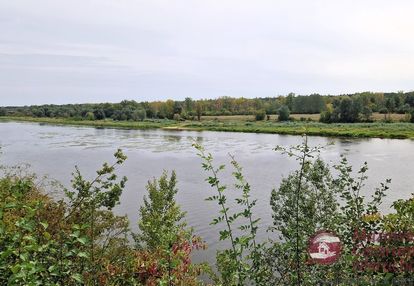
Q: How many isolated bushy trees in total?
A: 2